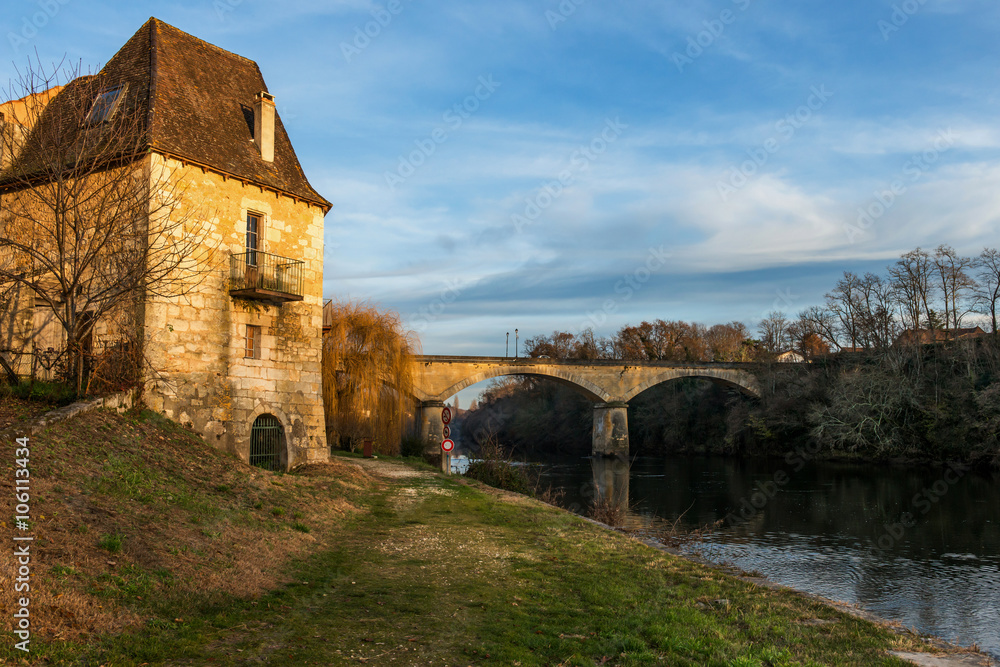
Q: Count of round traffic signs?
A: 3